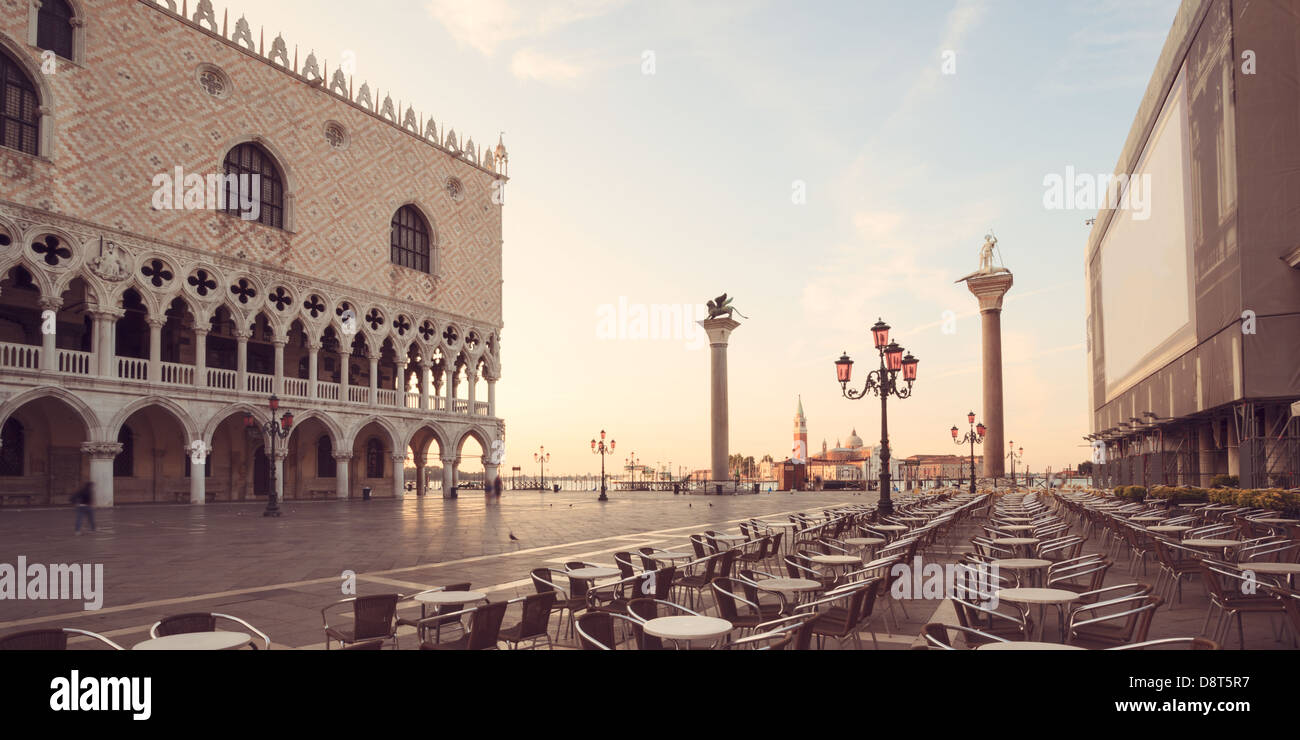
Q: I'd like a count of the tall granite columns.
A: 2